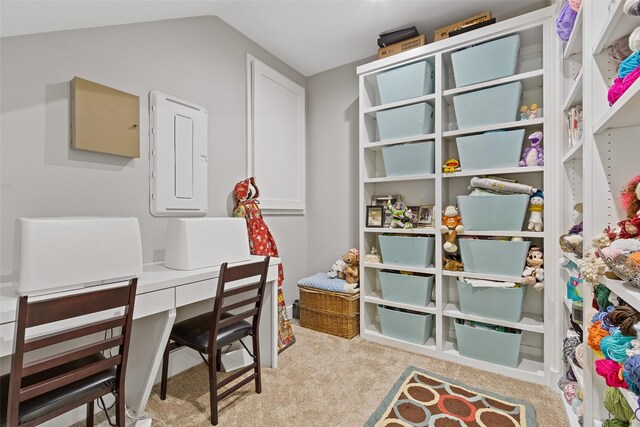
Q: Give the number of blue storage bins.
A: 13